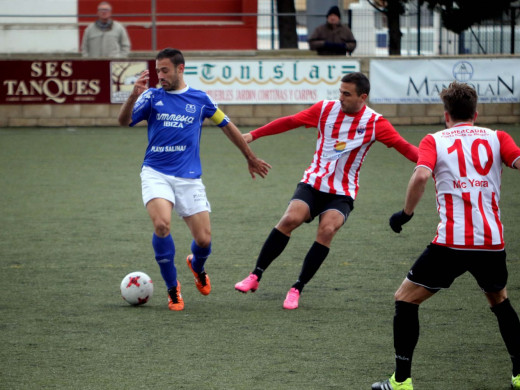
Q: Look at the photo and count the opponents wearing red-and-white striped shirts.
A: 2